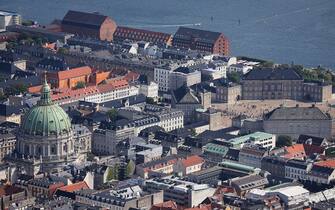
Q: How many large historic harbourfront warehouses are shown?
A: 3